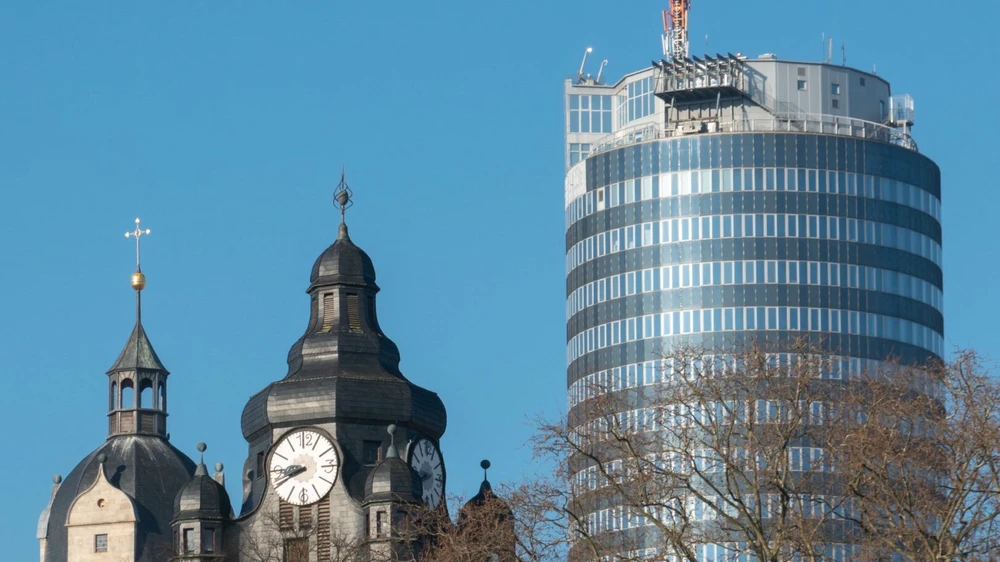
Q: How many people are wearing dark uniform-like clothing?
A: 0